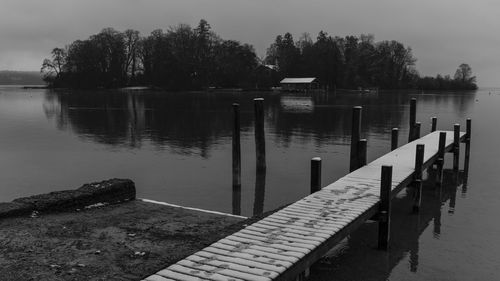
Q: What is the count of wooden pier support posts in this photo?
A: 14